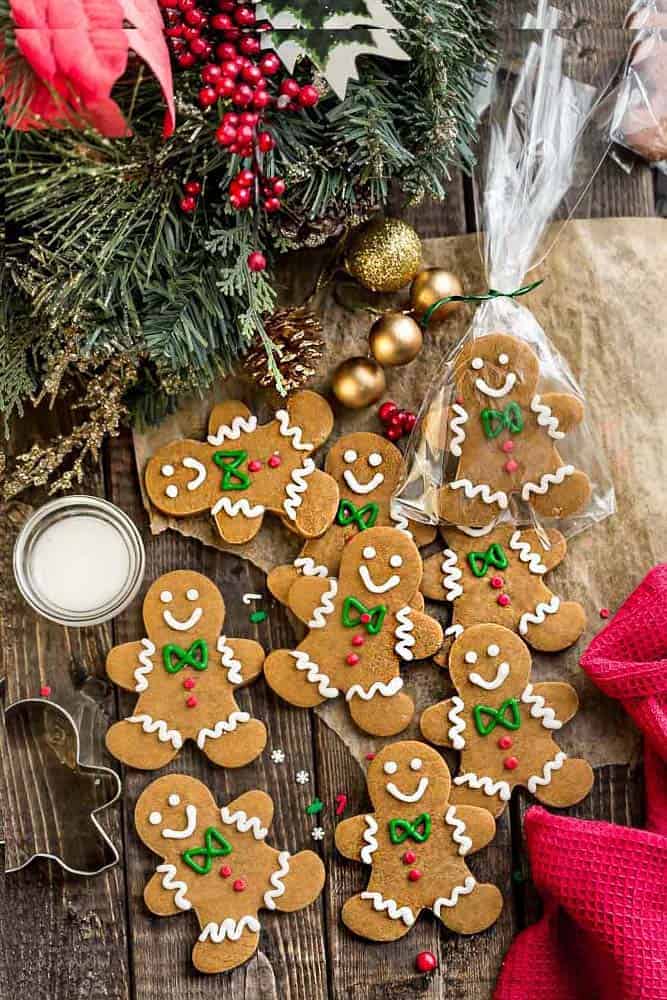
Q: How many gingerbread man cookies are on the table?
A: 9